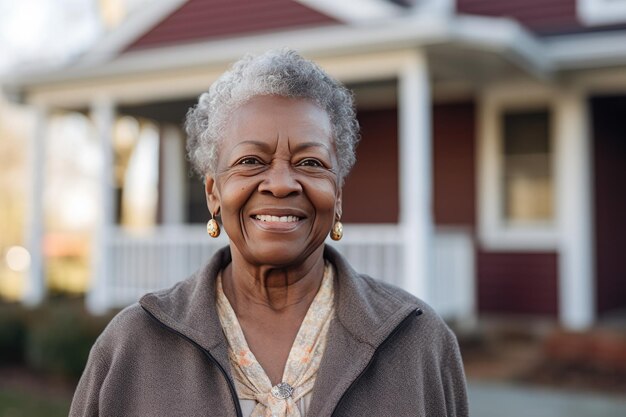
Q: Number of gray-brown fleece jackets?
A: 1